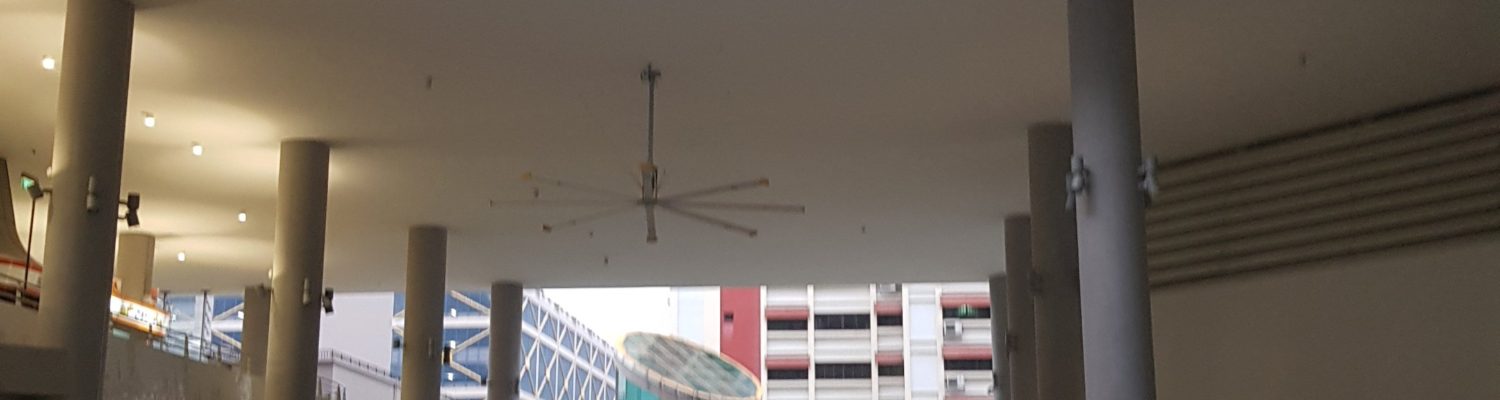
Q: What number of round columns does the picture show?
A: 10